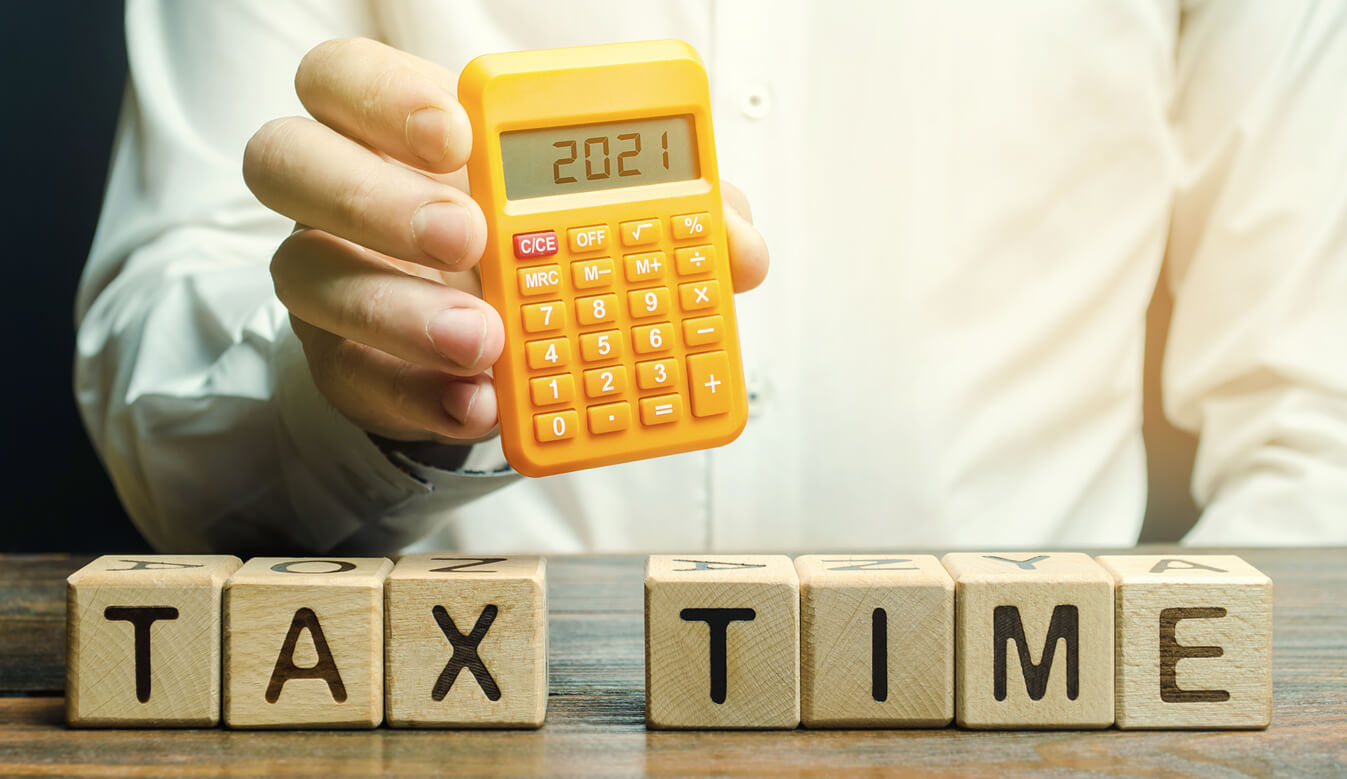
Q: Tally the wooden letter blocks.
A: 7